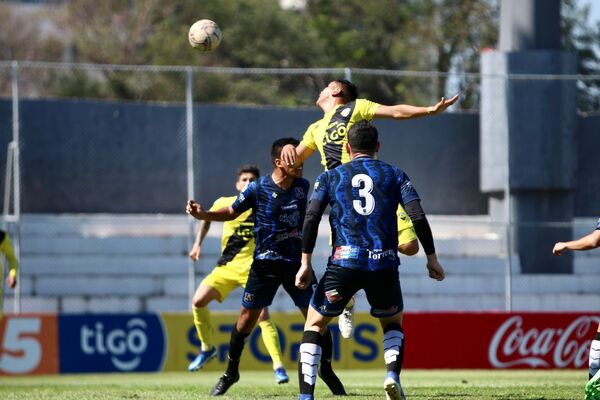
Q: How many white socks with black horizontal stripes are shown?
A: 3